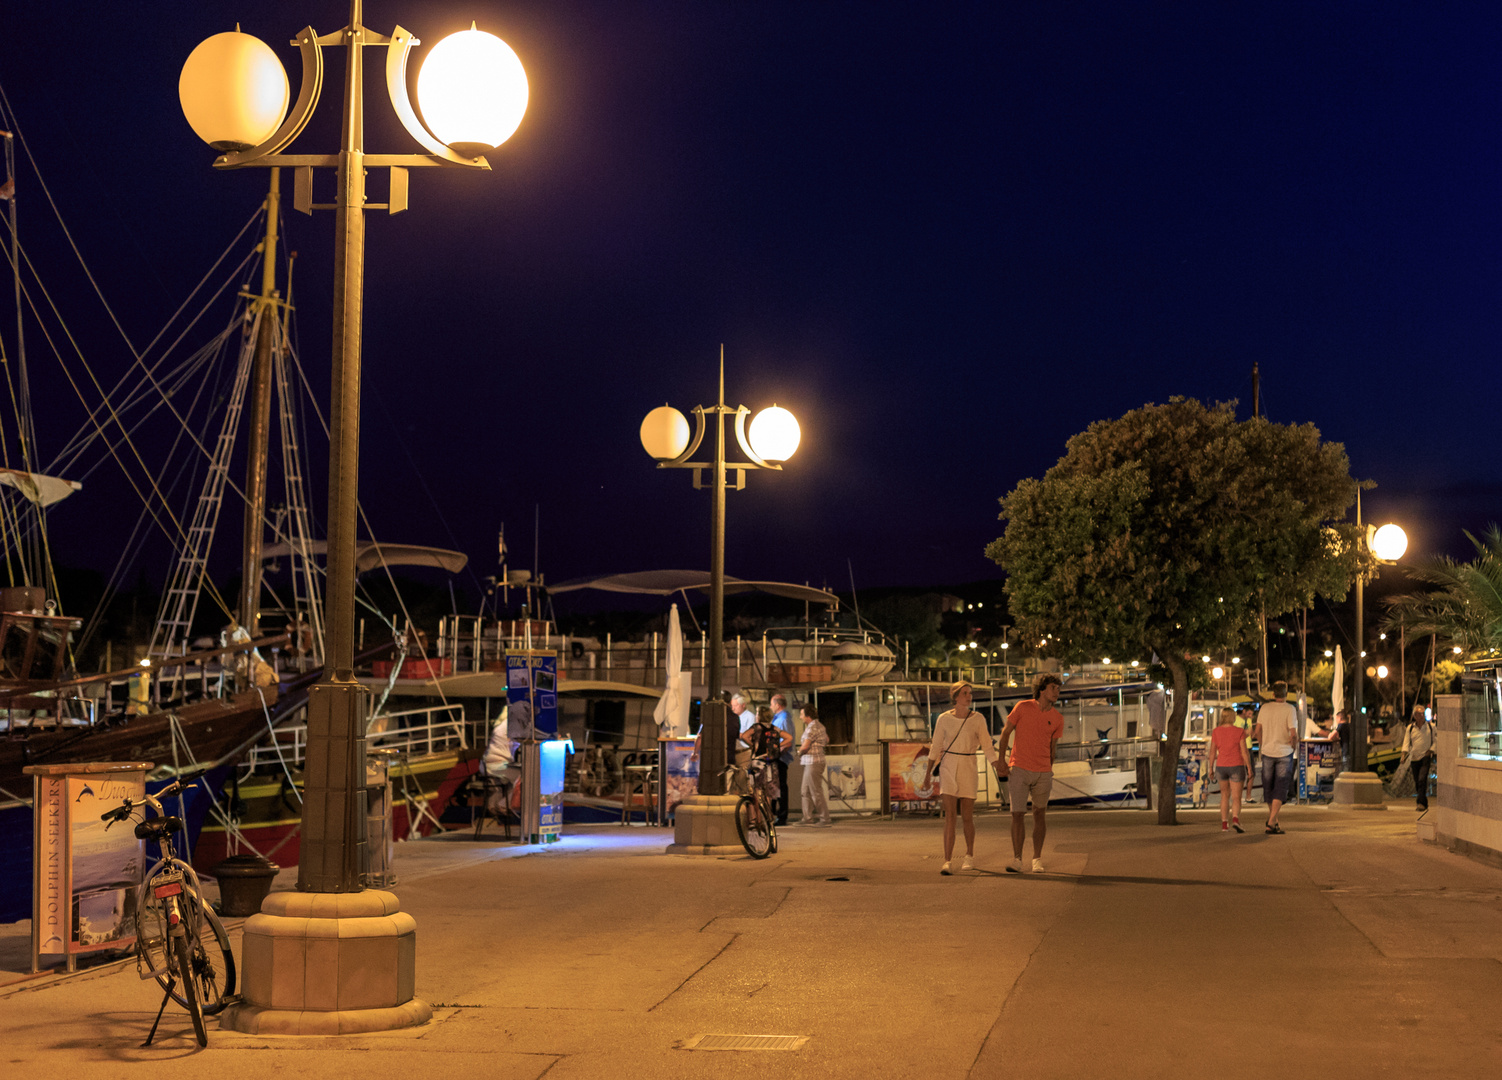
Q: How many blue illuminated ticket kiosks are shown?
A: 1